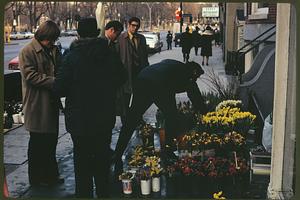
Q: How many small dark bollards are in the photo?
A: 0